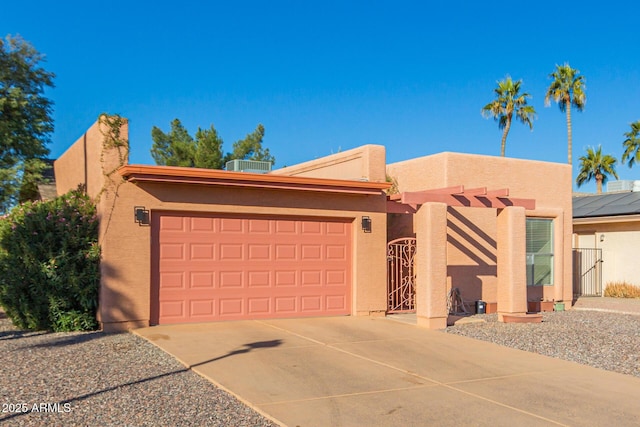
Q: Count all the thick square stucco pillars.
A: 2